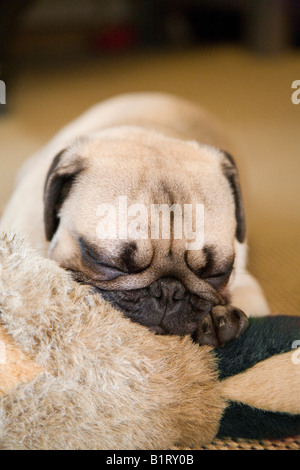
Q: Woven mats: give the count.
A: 1